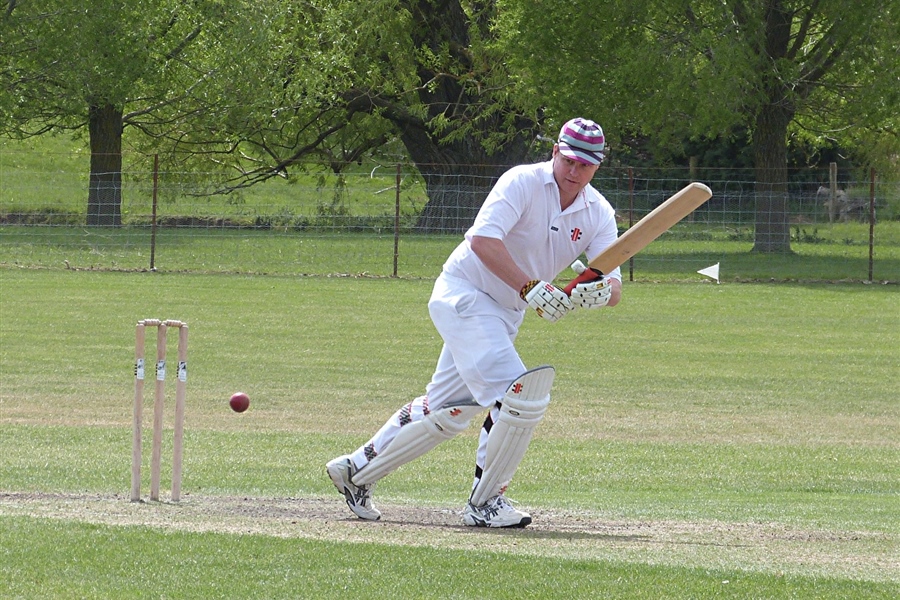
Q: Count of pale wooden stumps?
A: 3